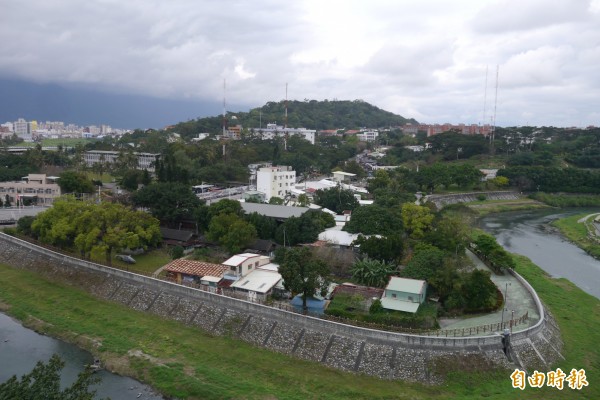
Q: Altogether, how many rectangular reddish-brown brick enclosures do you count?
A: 1